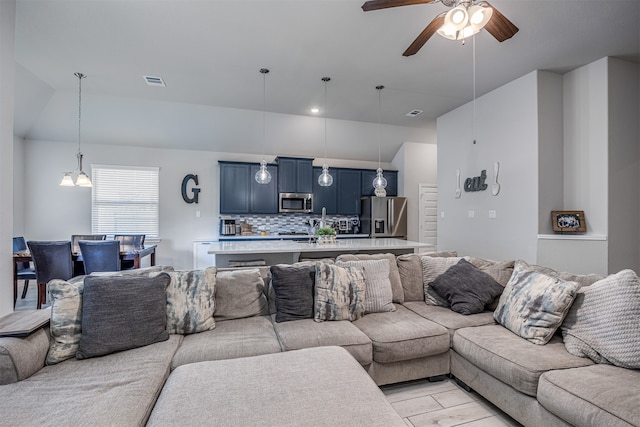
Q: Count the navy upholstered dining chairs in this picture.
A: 5